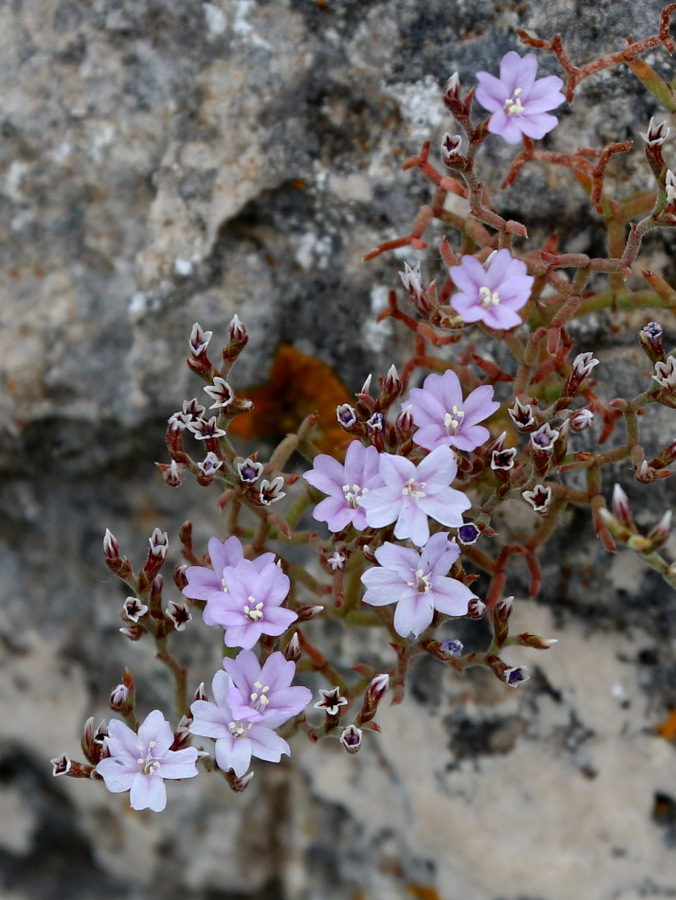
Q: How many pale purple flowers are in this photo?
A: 11